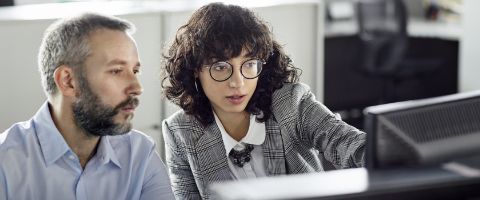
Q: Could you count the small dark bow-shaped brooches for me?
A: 1